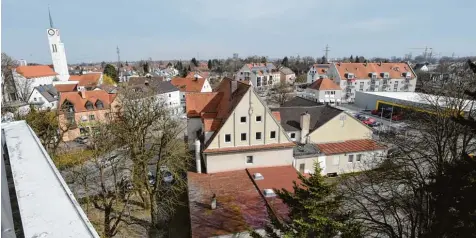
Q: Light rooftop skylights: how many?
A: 2